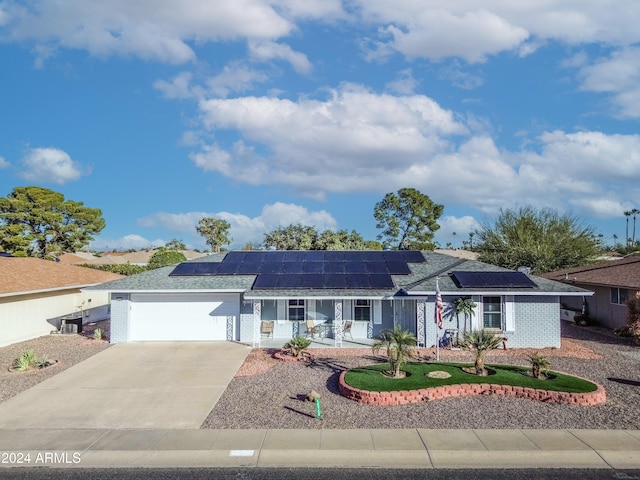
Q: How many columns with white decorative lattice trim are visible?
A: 3